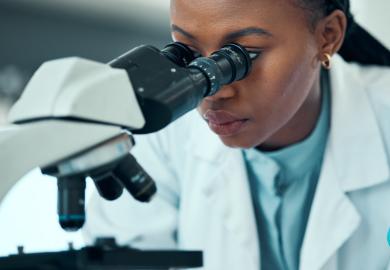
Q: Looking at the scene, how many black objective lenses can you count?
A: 3